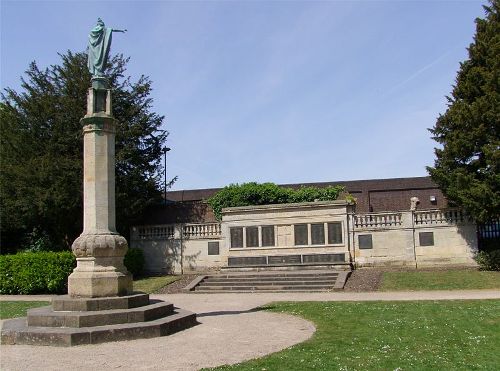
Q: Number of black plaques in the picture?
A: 12